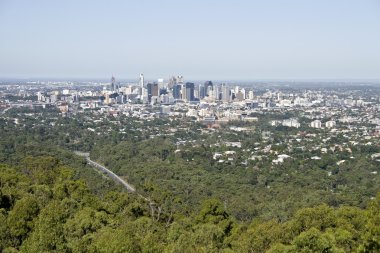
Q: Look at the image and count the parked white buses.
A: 0